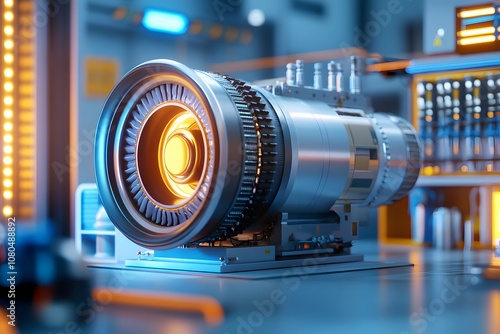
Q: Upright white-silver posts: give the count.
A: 6